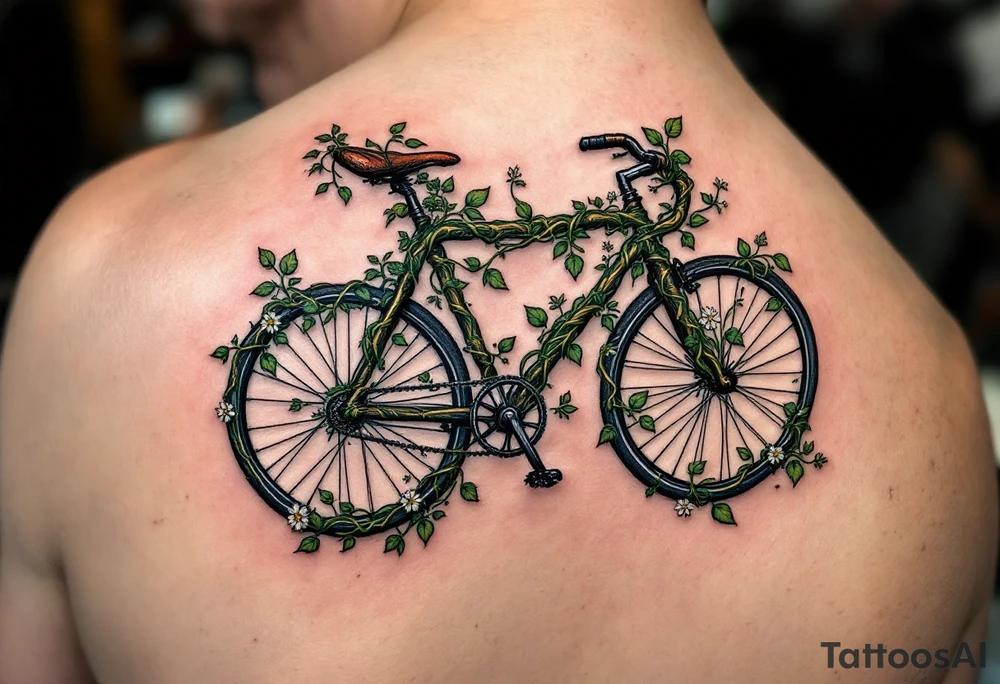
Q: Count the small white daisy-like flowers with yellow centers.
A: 7